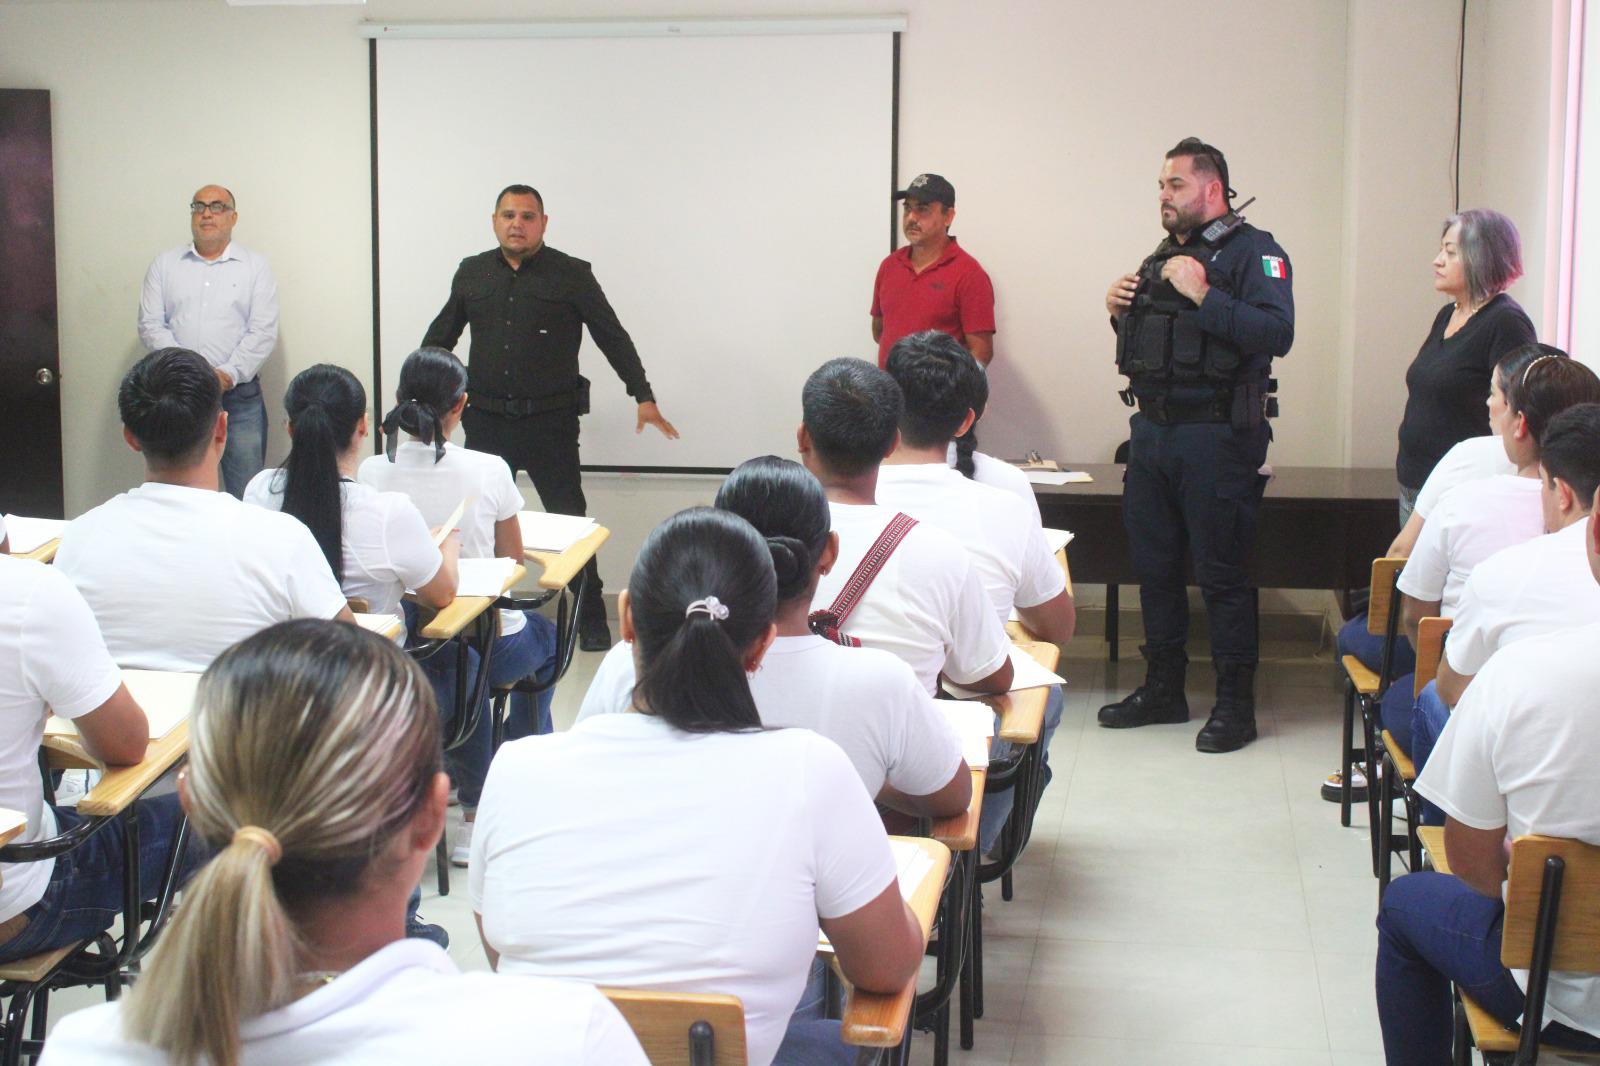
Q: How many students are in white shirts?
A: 15